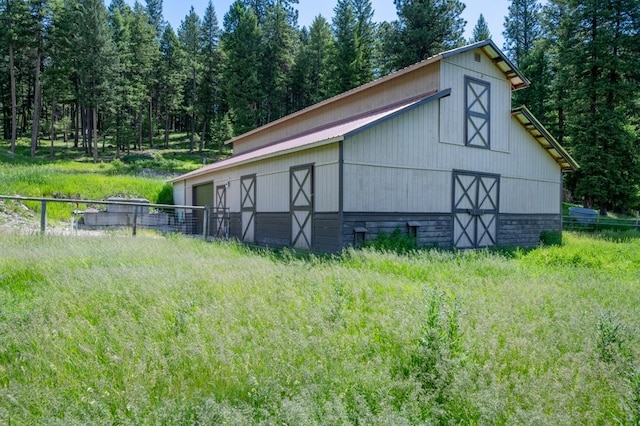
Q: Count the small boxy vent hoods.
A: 2